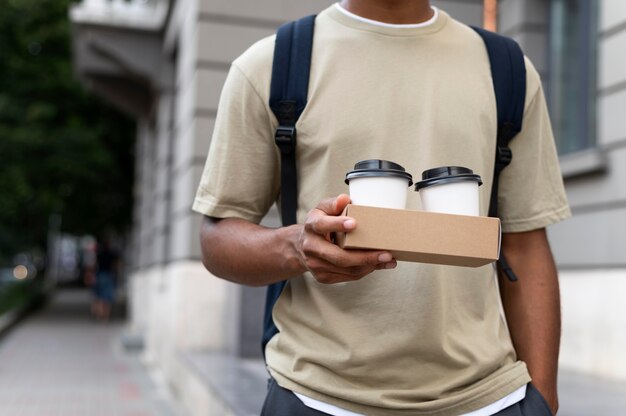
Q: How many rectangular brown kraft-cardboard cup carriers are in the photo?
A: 1